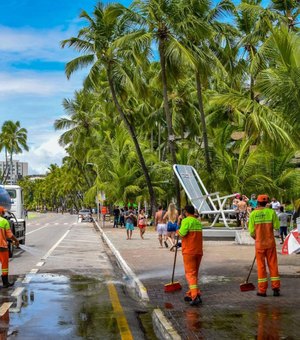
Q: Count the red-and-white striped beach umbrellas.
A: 1